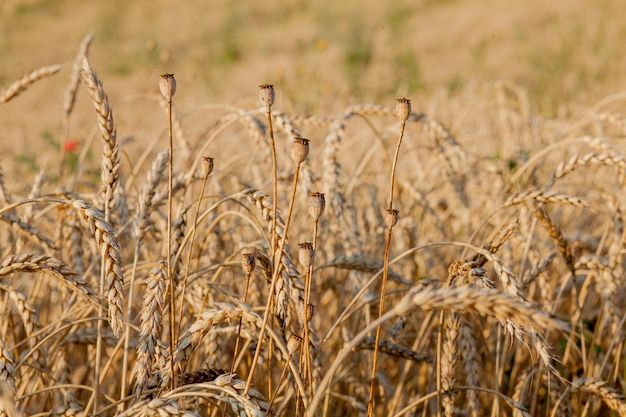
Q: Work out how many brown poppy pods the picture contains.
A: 11